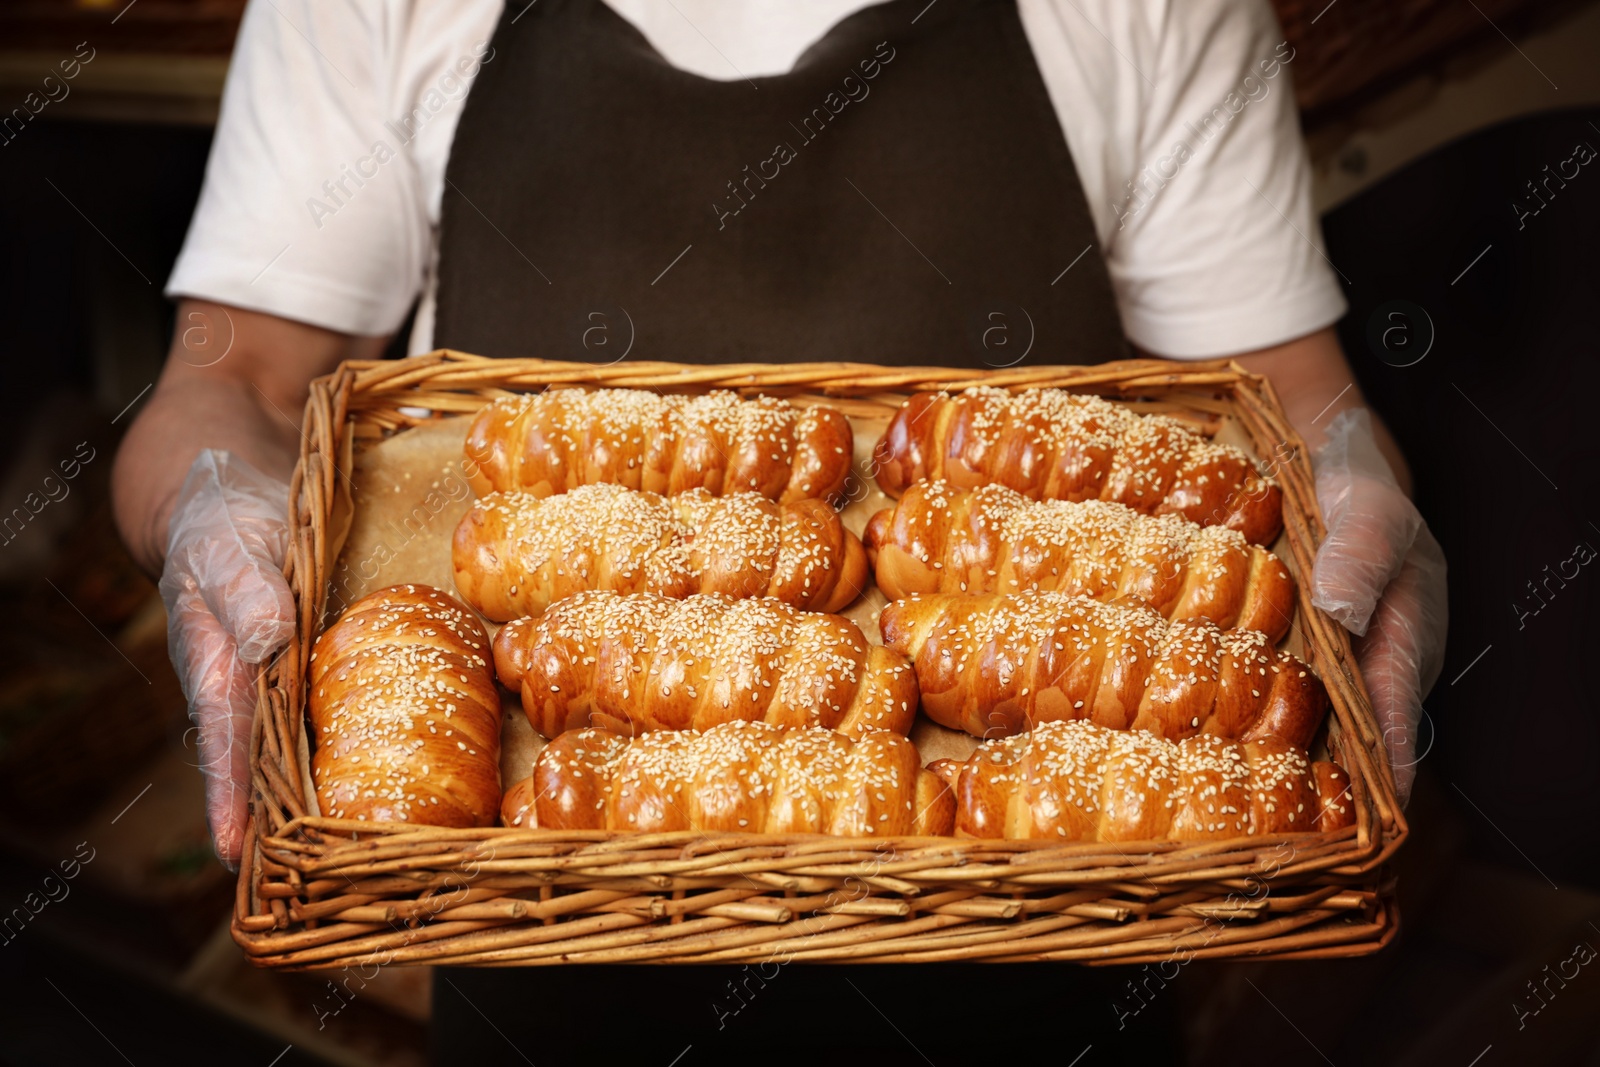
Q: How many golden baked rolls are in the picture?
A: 9